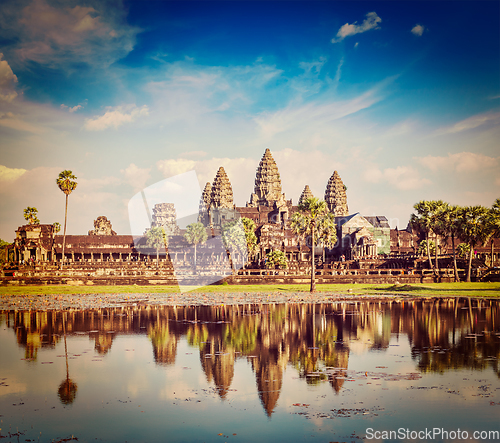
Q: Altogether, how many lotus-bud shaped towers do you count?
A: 5